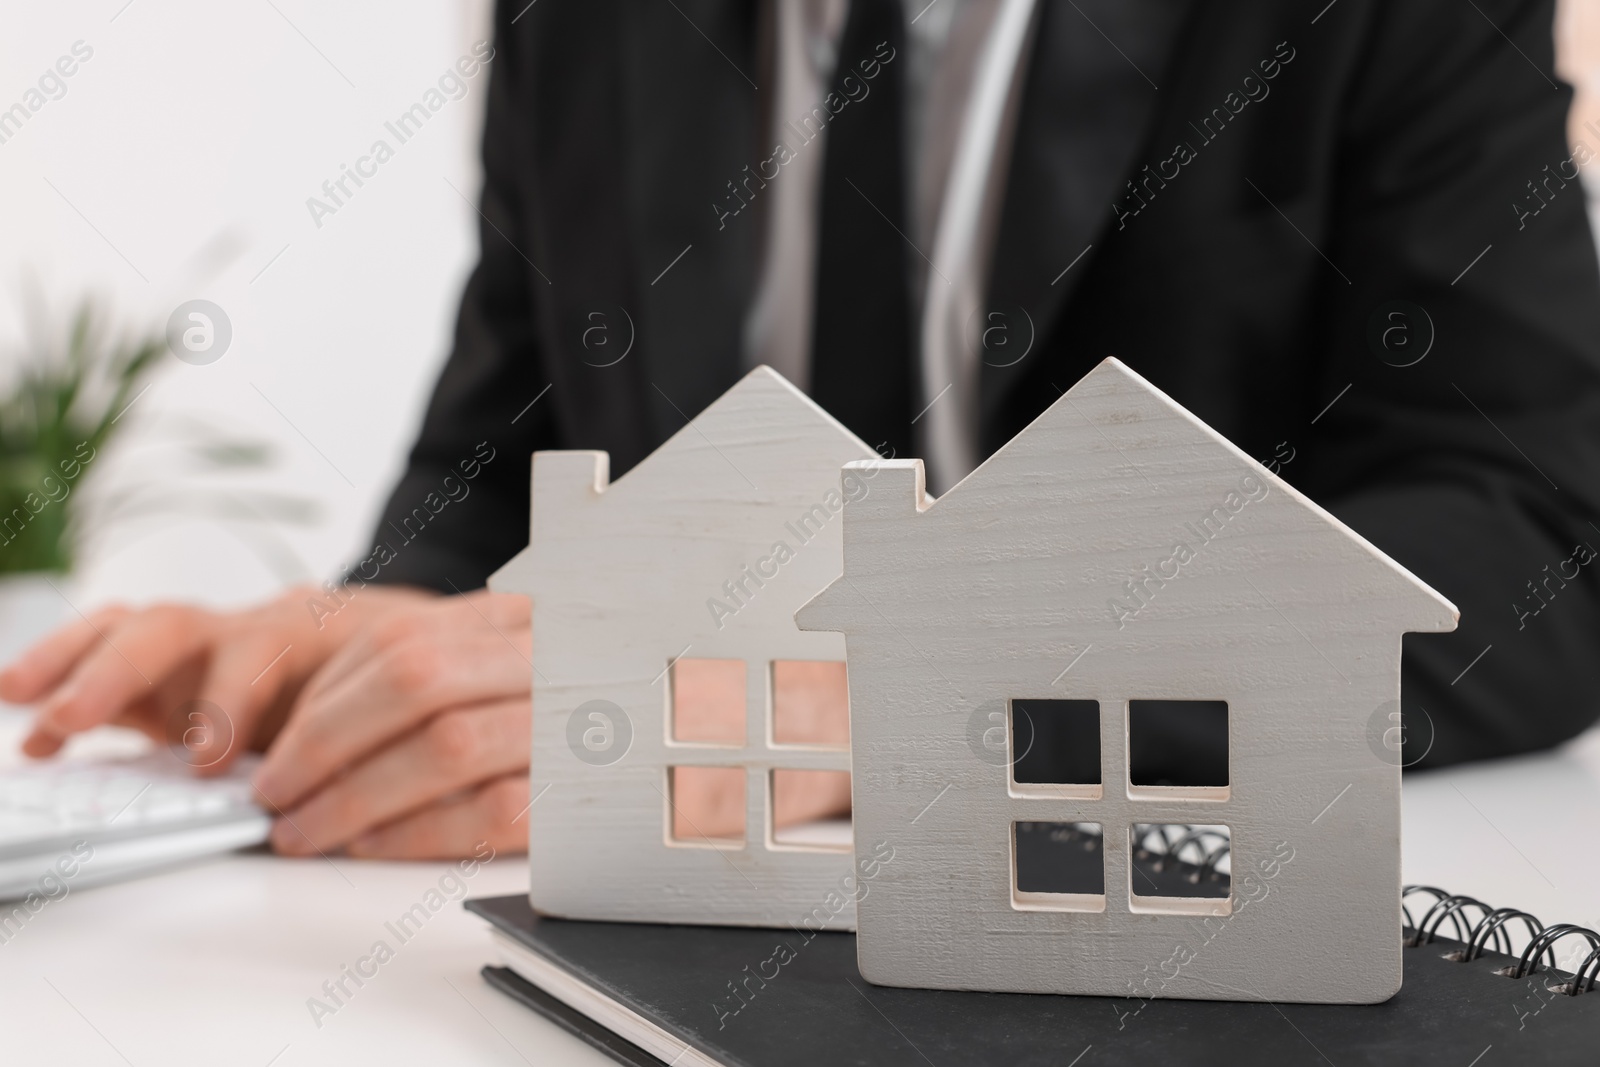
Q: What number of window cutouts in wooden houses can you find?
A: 8